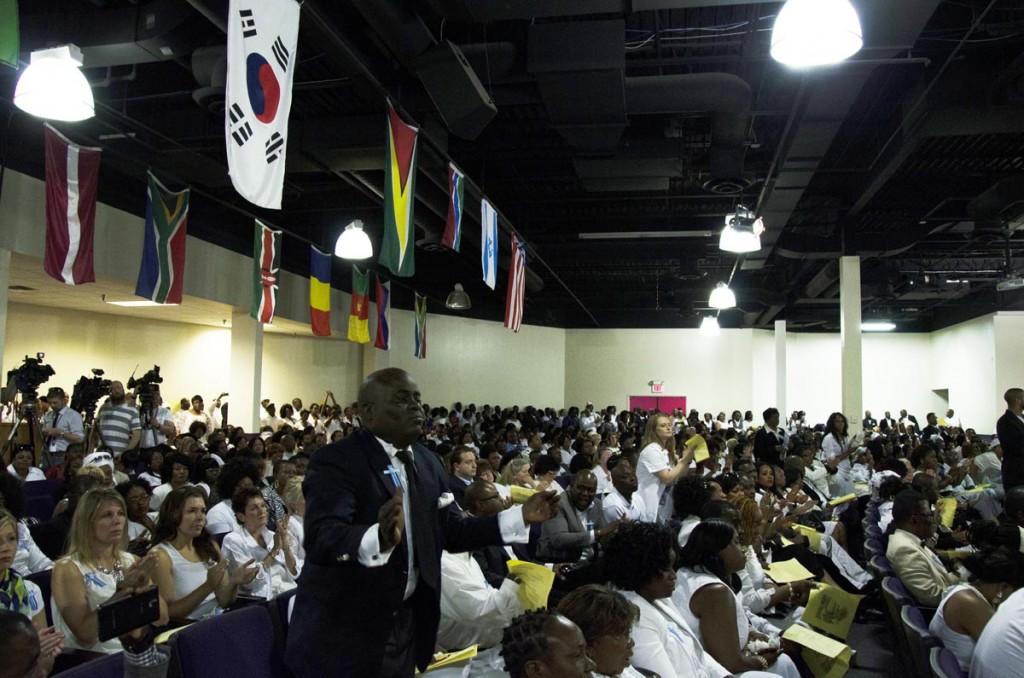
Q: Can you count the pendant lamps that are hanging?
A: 7